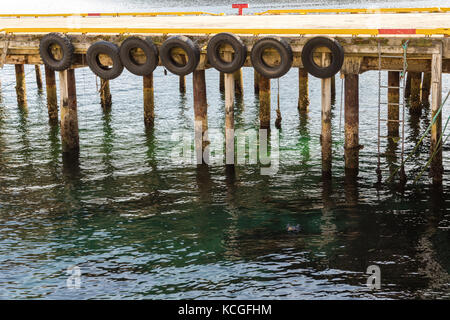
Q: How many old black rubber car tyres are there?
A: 7